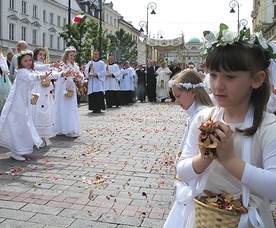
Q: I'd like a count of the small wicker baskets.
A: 4